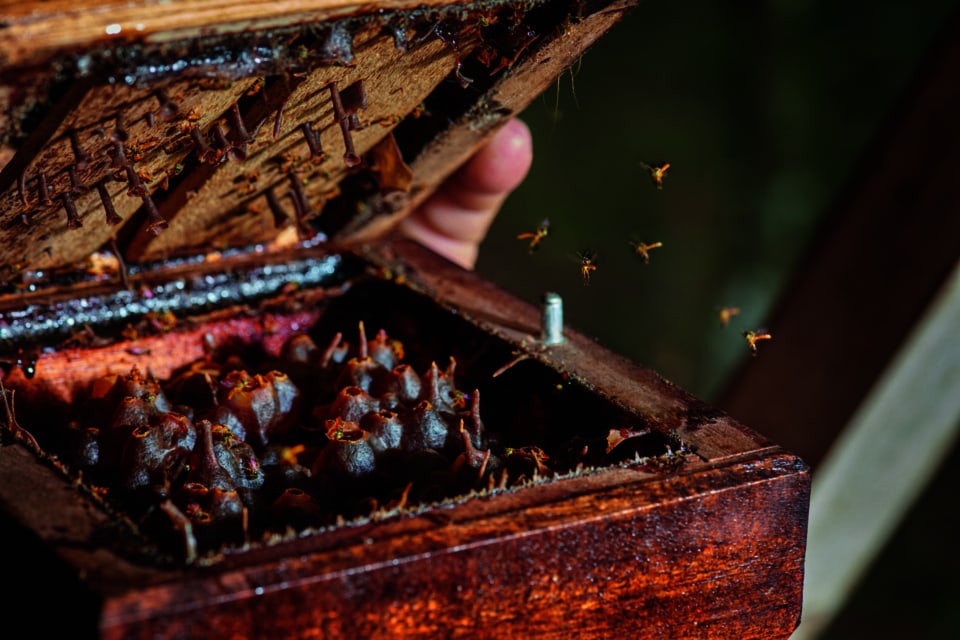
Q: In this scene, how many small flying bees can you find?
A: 6